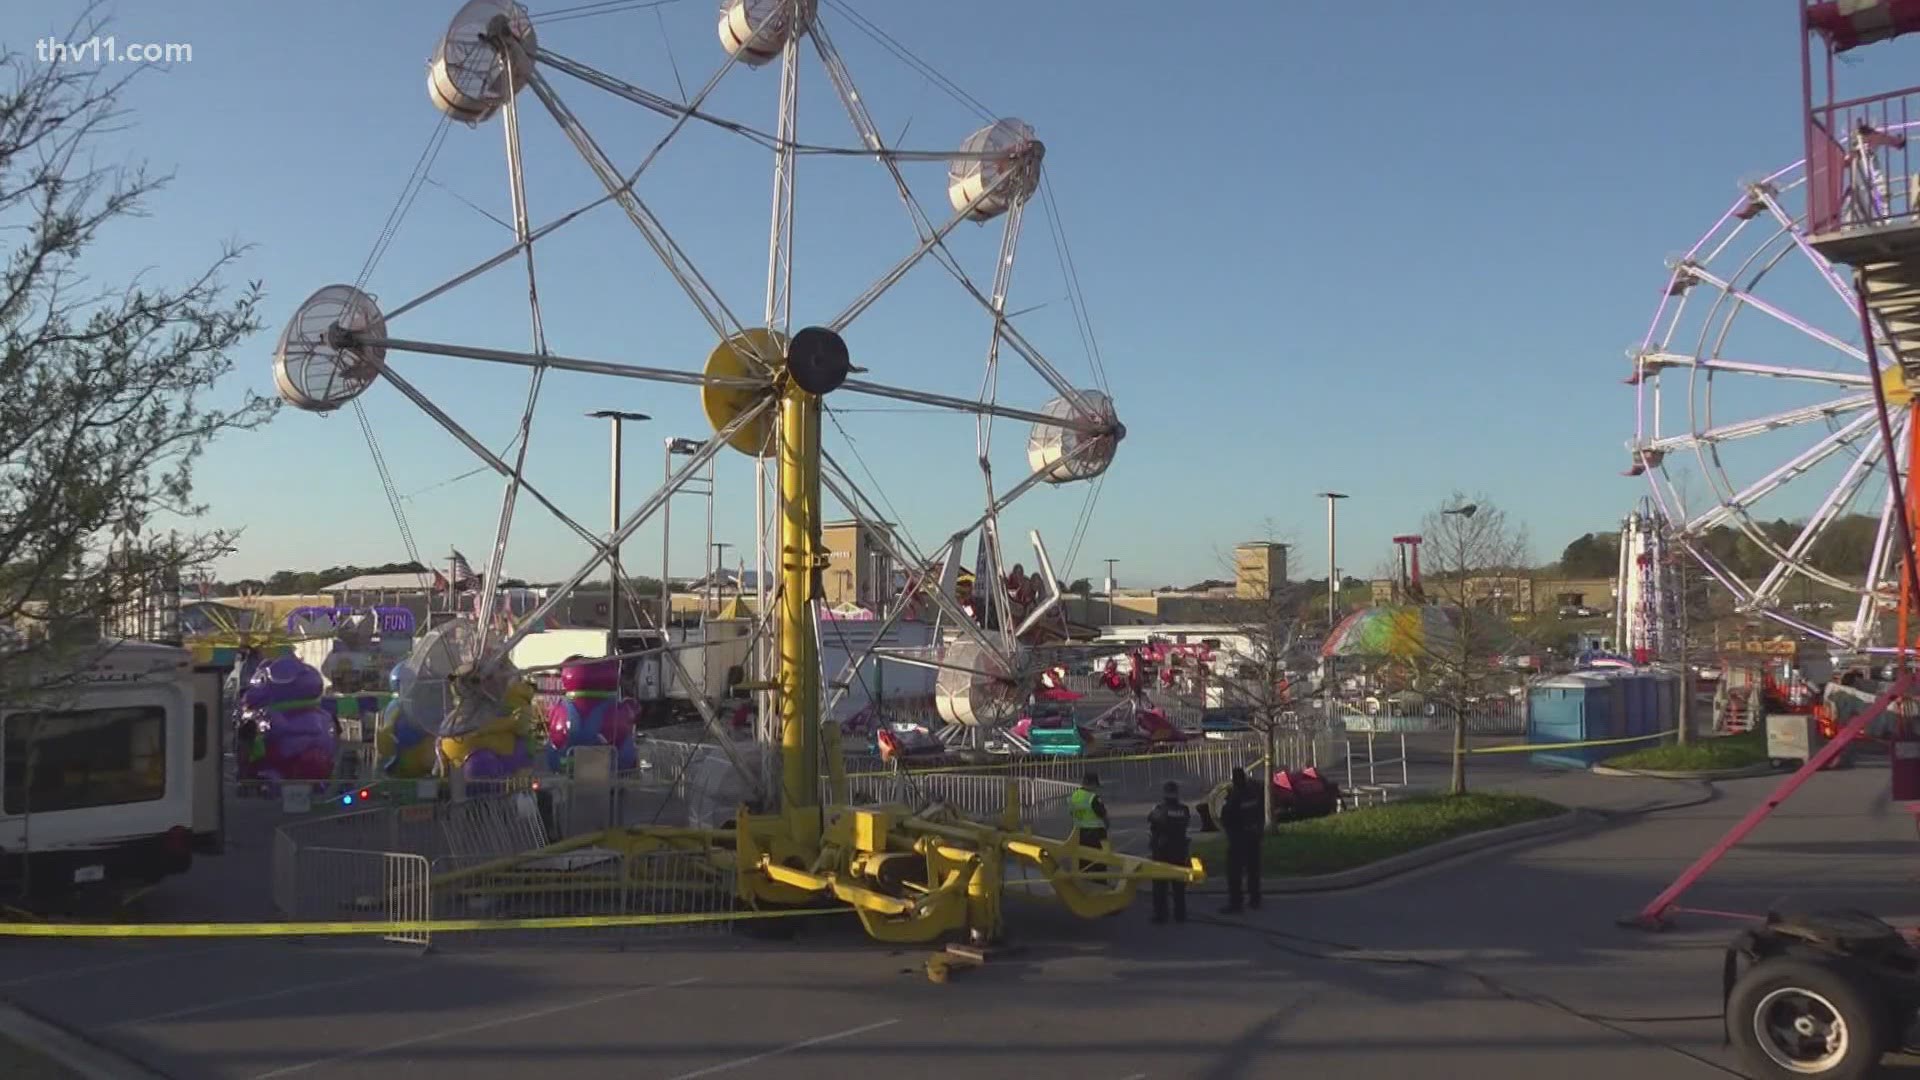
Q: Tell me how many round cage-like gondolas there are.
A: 8